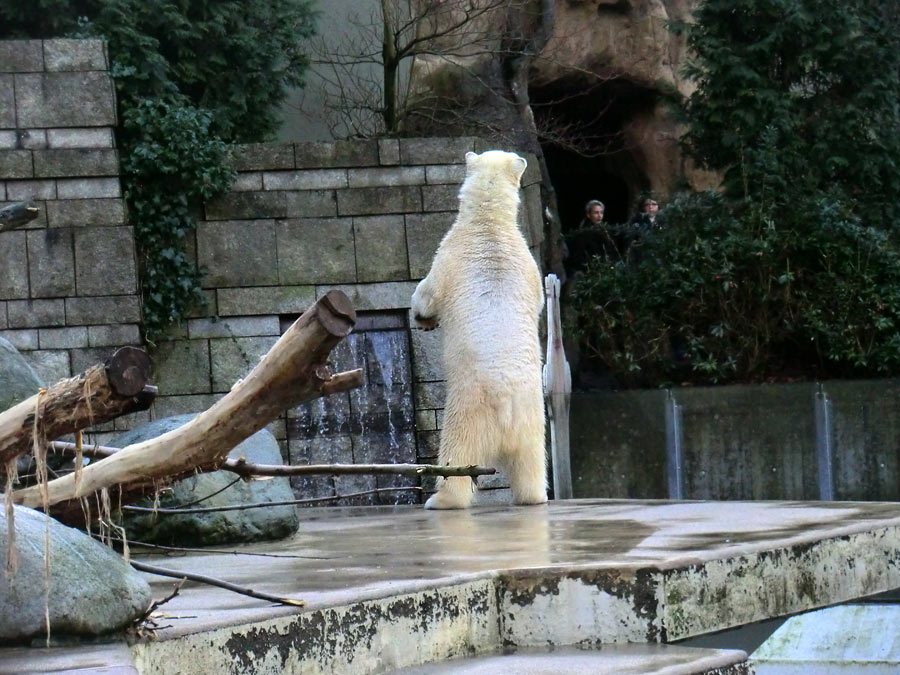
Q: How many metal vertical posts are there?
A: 2